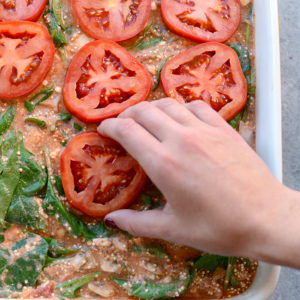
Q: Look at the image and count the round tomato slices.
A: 7